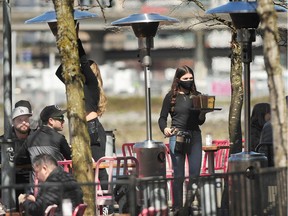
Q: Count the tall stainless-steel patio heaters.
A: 3